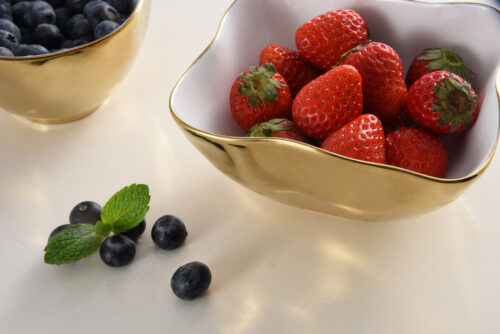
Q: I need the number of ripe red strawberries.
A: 10